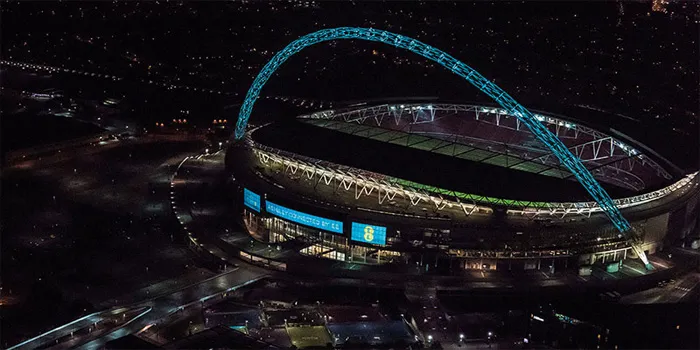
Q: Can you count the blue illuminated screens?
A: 3